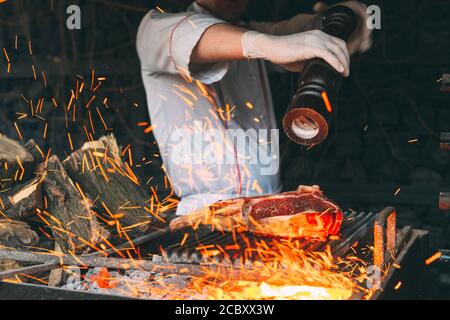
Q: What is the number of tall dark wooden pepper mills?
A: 1